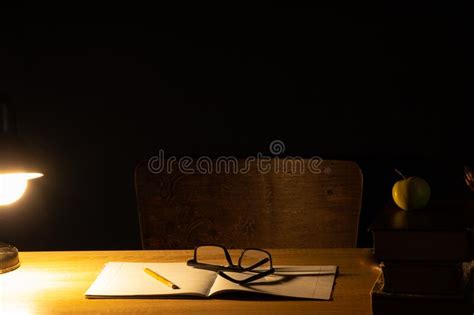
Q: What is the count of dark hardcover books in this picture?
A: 3